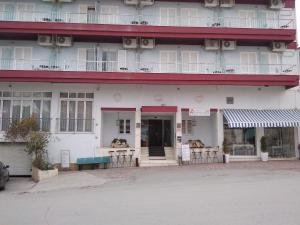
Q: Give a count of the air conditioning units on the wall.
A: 14